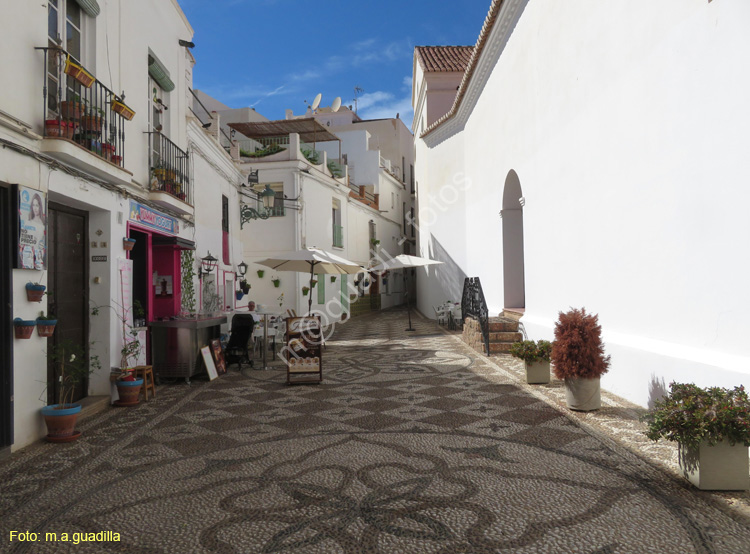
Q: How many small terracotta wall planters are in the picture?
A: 4